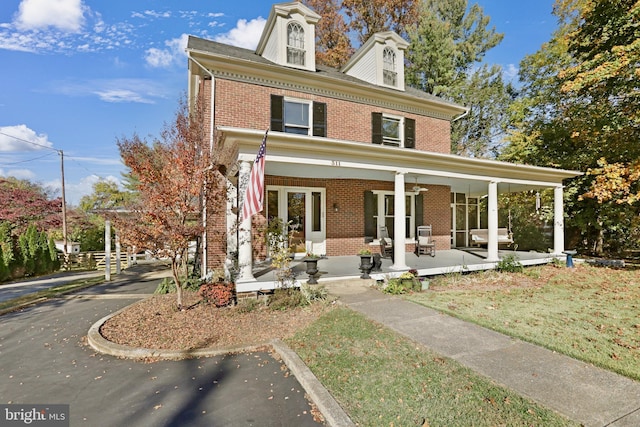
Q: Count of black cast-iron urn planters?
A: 2